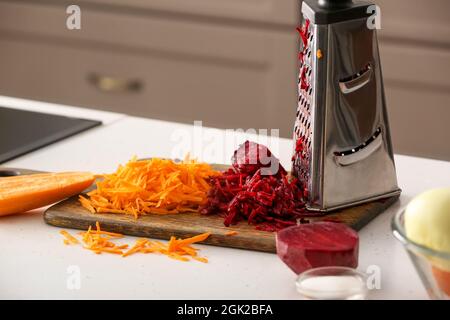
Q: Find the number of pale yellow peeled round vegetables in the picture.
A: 1